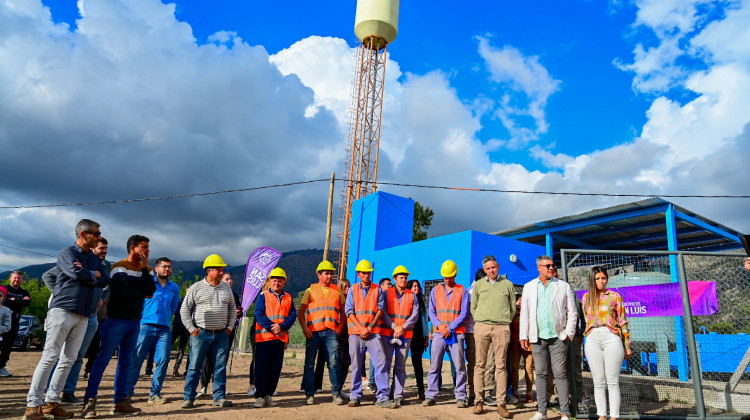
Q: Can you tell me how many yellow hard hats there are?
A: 6